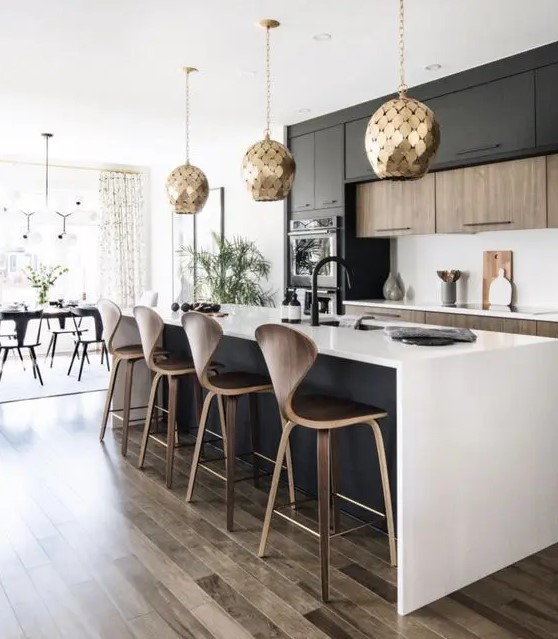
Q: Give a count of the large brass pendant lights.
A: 3